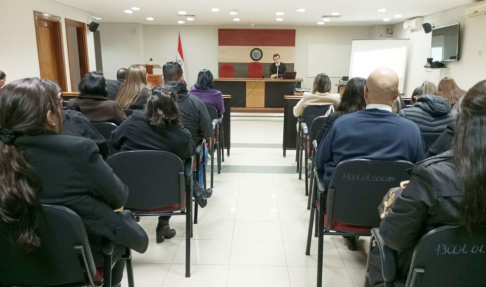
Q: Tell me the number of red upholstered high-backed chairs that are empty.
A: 2